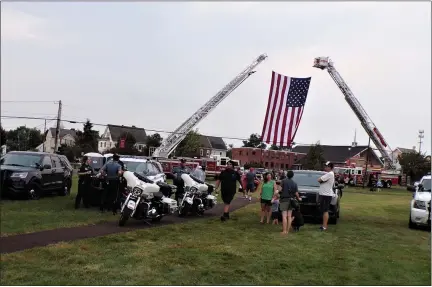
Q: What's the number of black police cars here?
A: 2